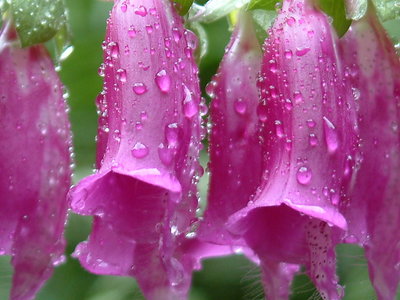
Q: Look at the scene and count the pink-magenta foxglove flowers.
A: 5